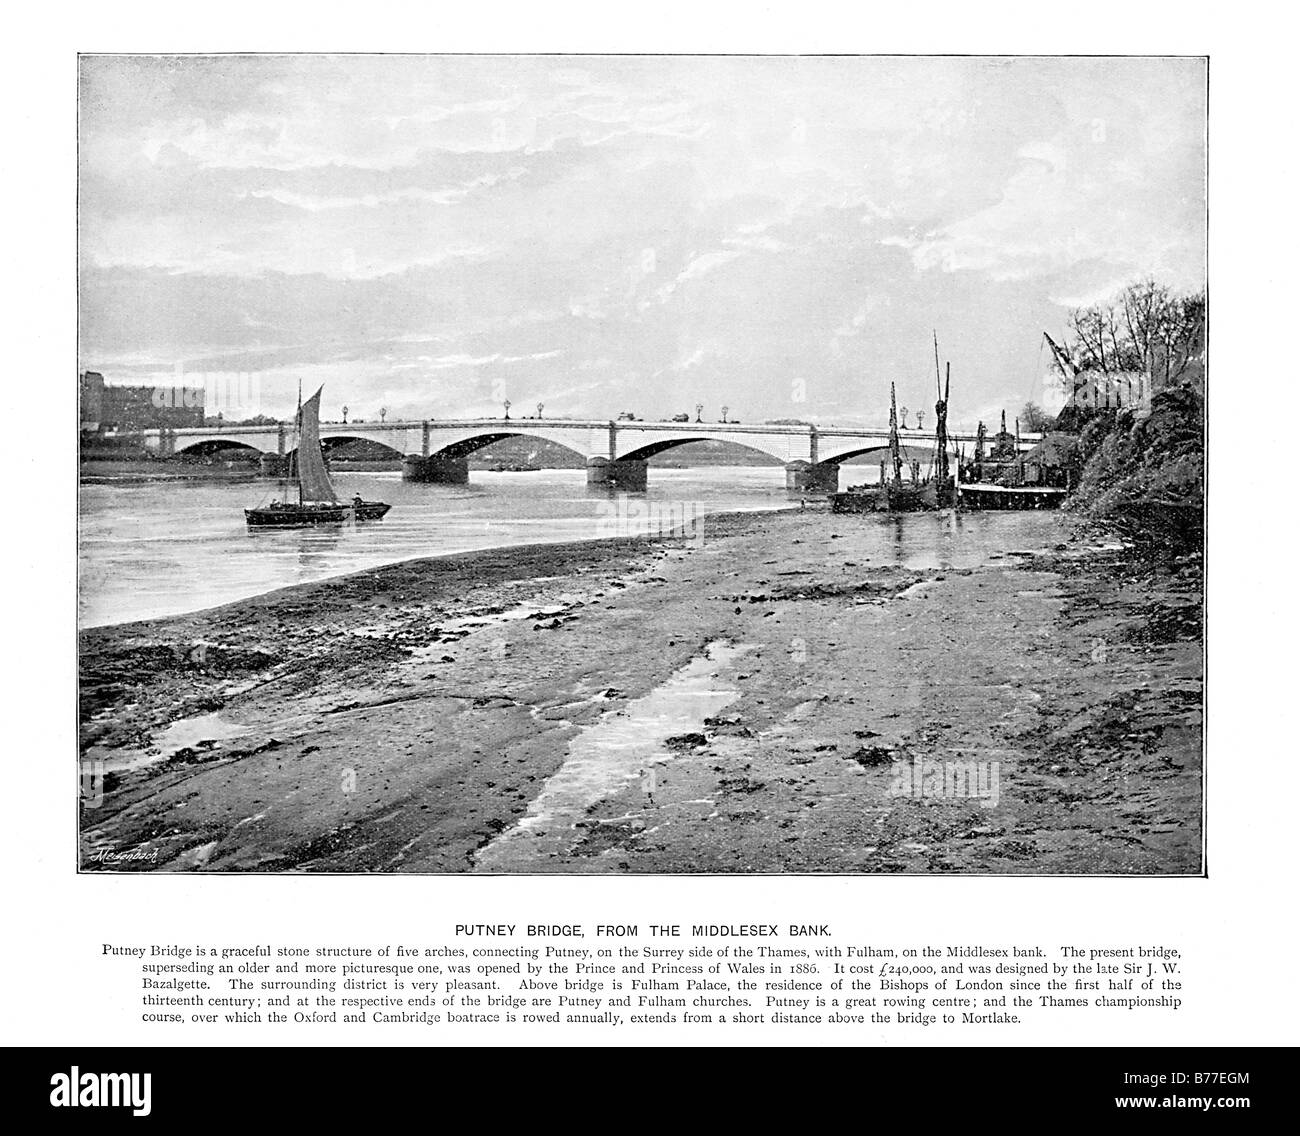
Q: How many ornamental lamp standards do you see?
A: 8